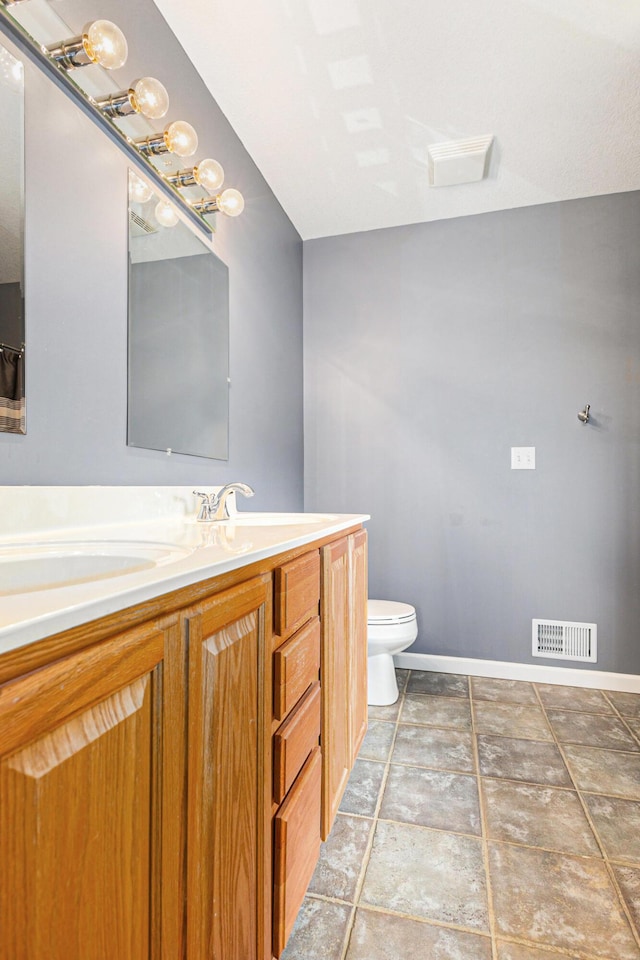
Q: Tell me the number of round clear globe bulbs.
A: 5